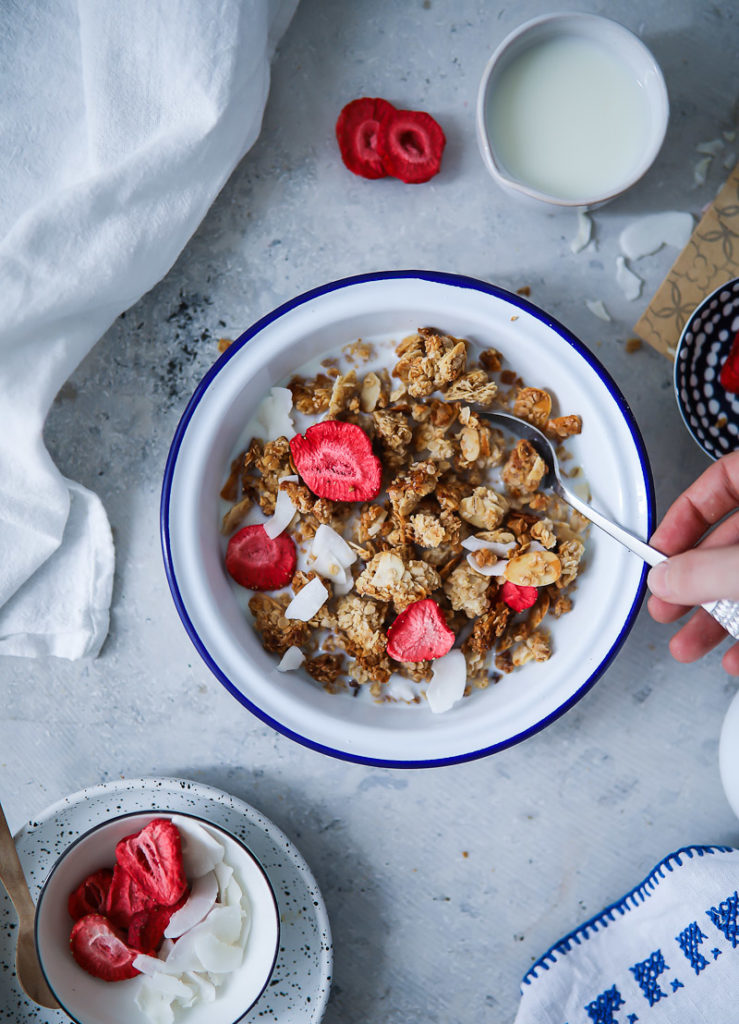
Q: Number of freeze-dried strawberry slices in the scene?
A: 12